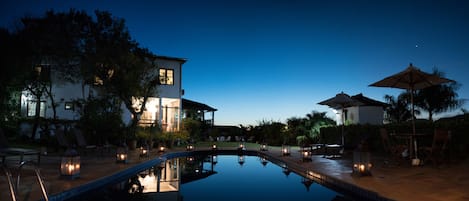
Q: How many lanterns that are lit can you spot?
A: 11